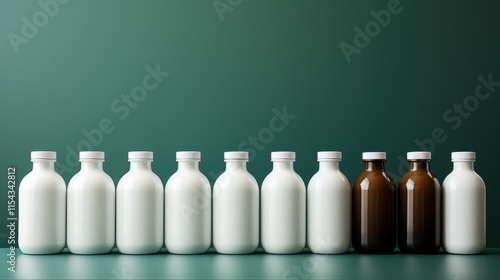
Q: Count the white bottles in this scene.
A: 8